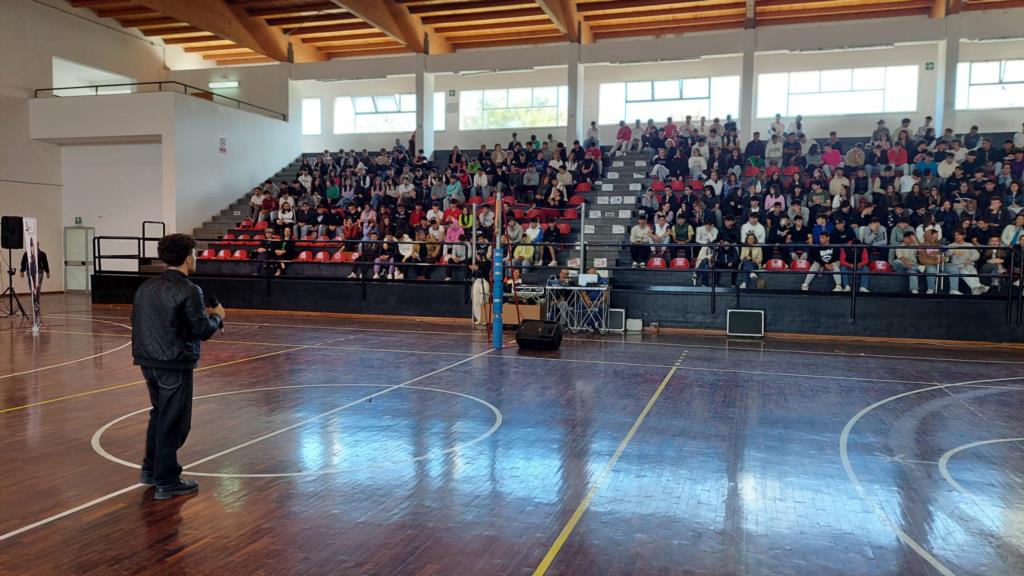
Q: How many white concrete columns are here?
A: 4